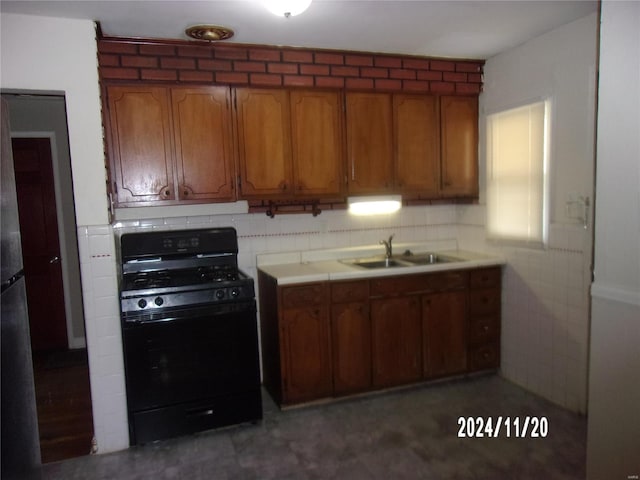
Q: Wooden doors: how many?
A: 12